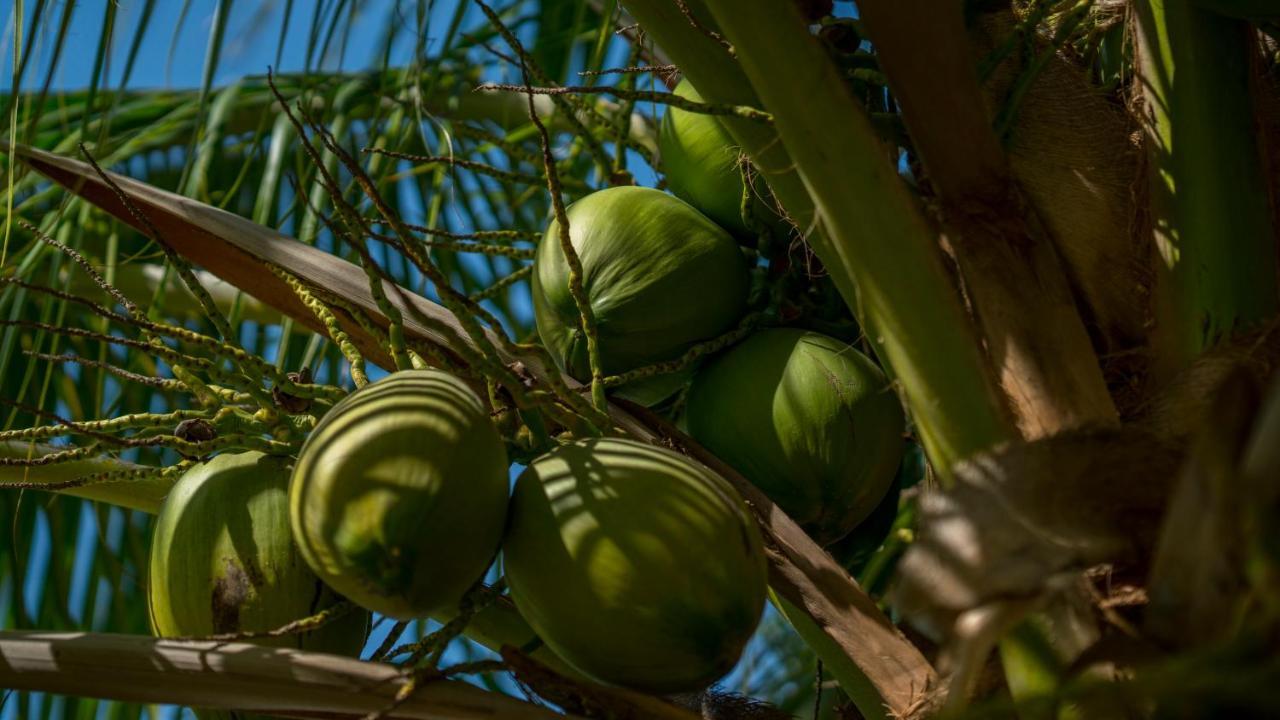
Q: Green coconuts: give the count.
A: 6